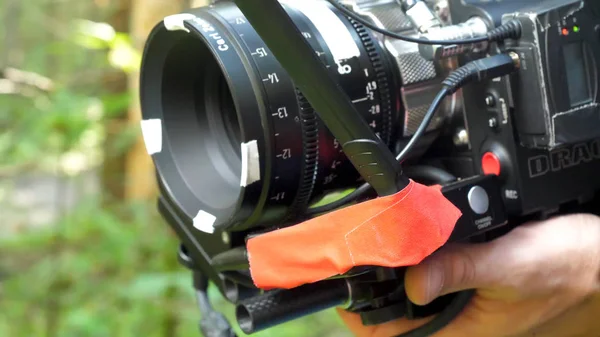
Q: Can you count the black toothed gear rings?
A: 2